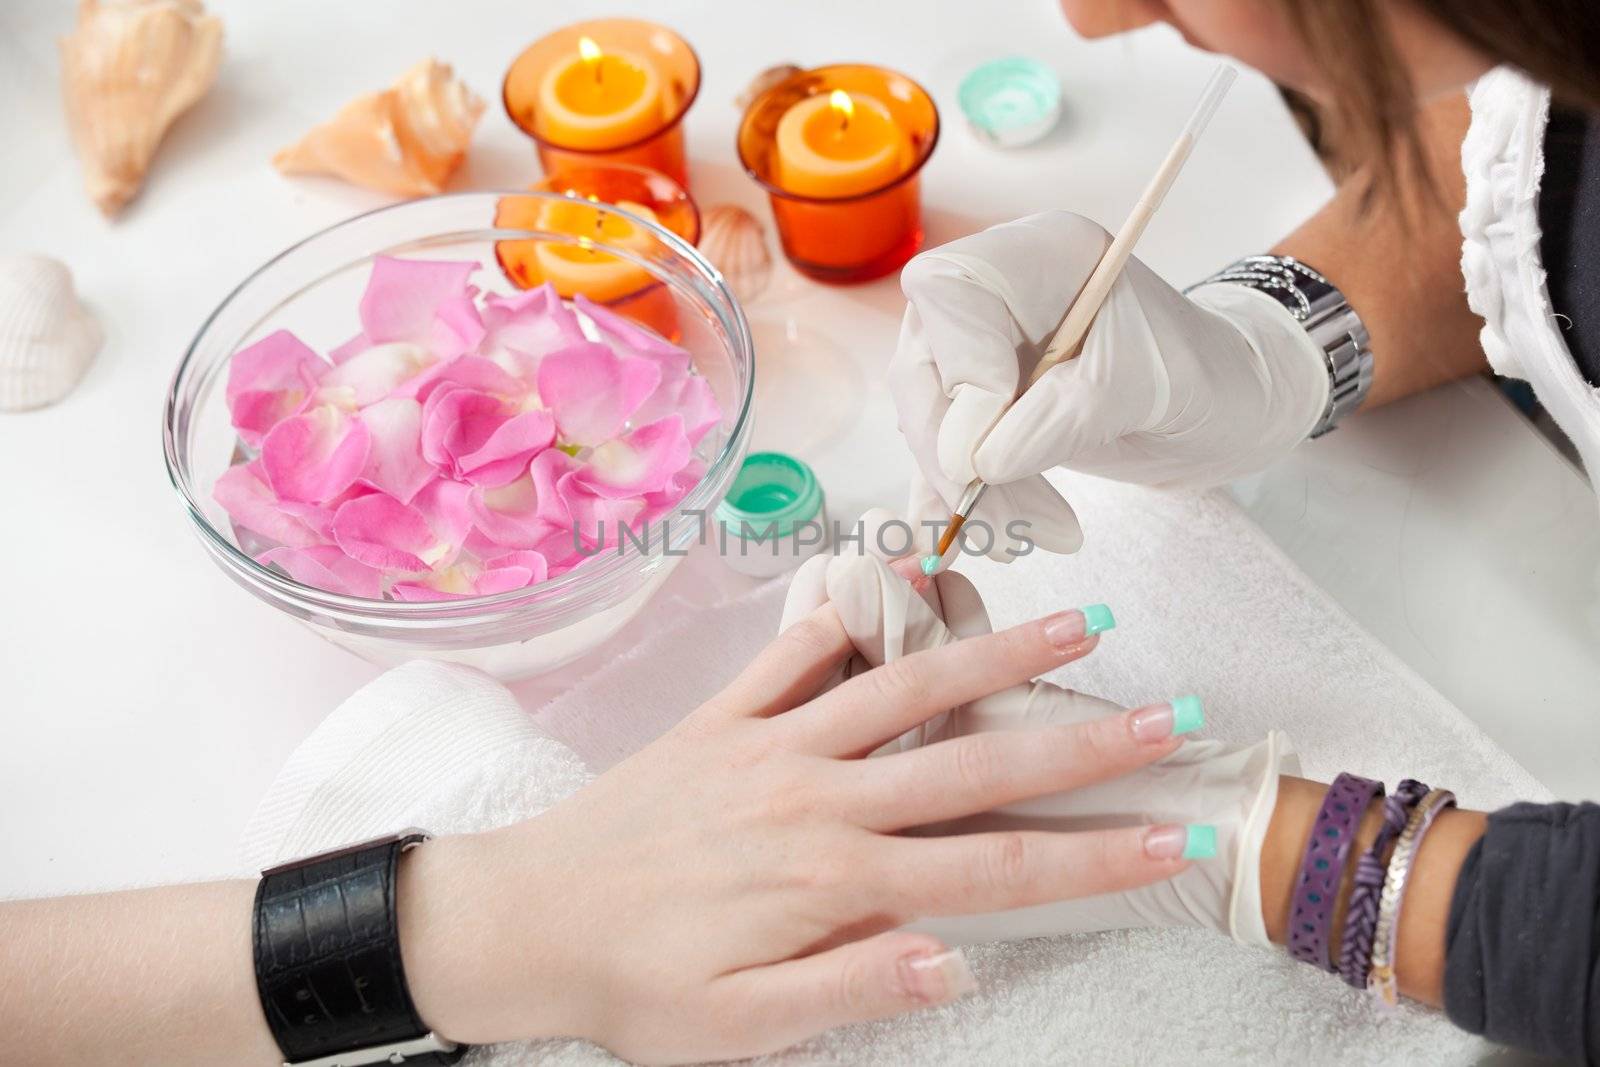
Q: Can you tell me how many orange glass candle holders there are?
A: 3